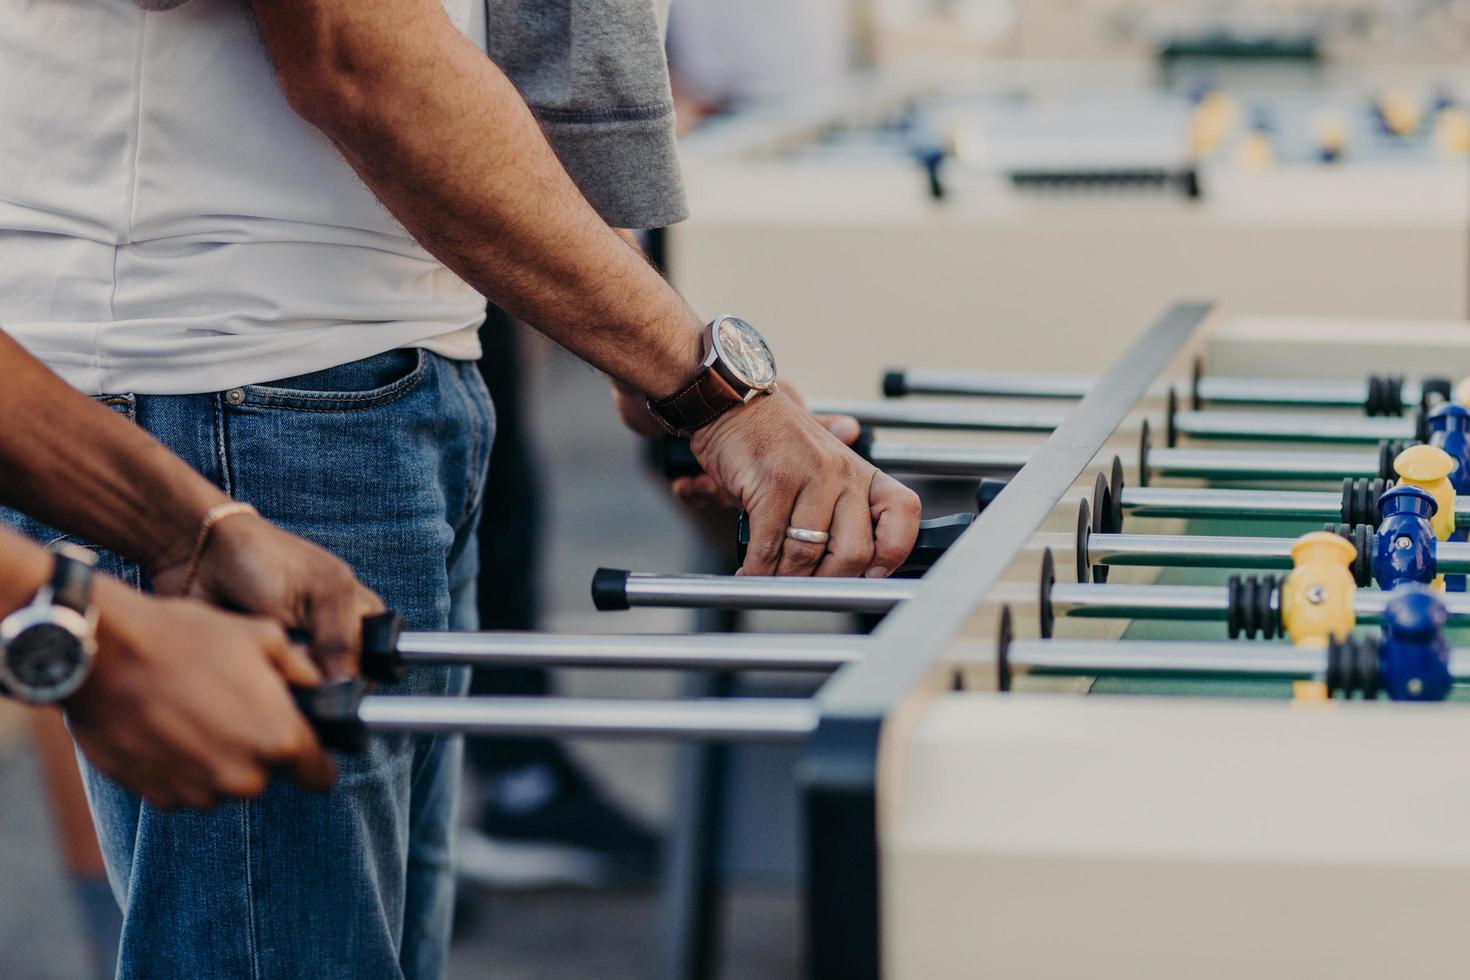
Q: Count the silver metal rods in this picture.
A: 8